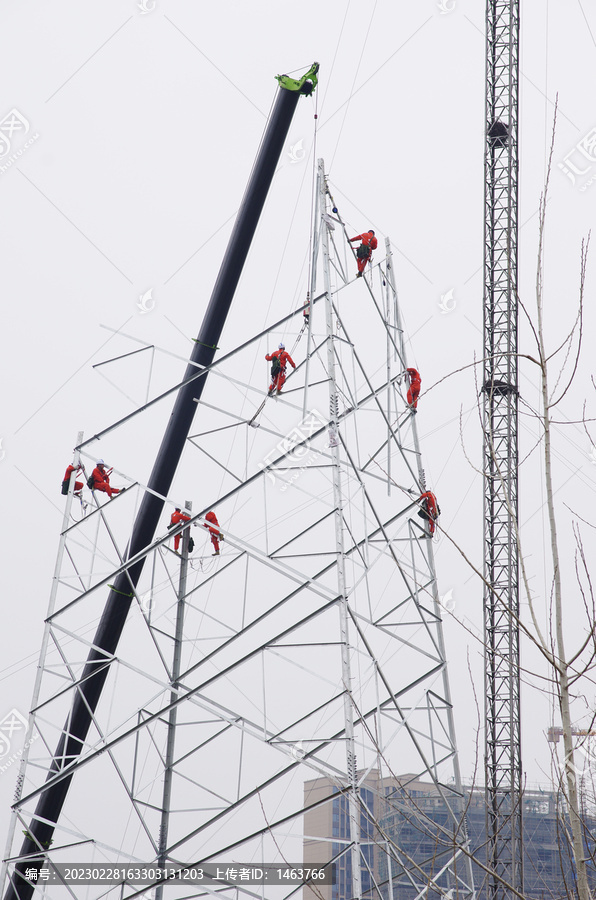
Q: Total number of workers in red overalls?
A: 8